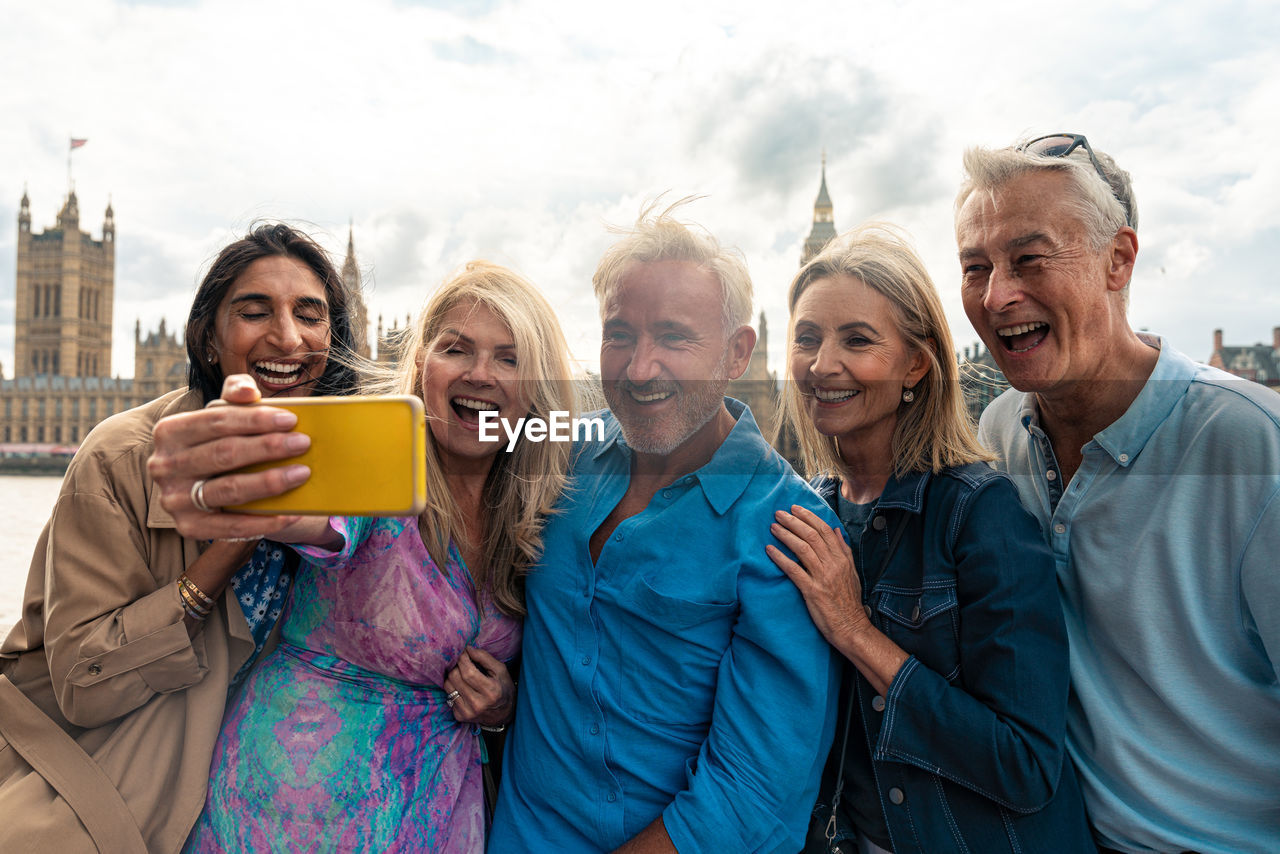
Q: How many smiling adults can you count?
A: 5